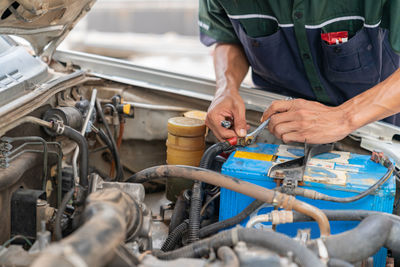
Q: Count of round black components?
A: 1